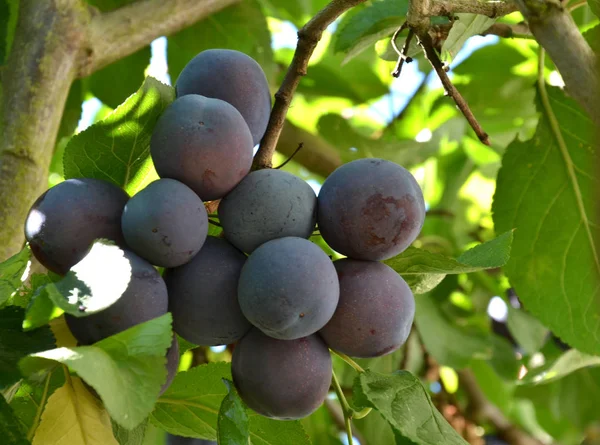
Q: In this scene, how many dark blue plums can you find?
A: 12